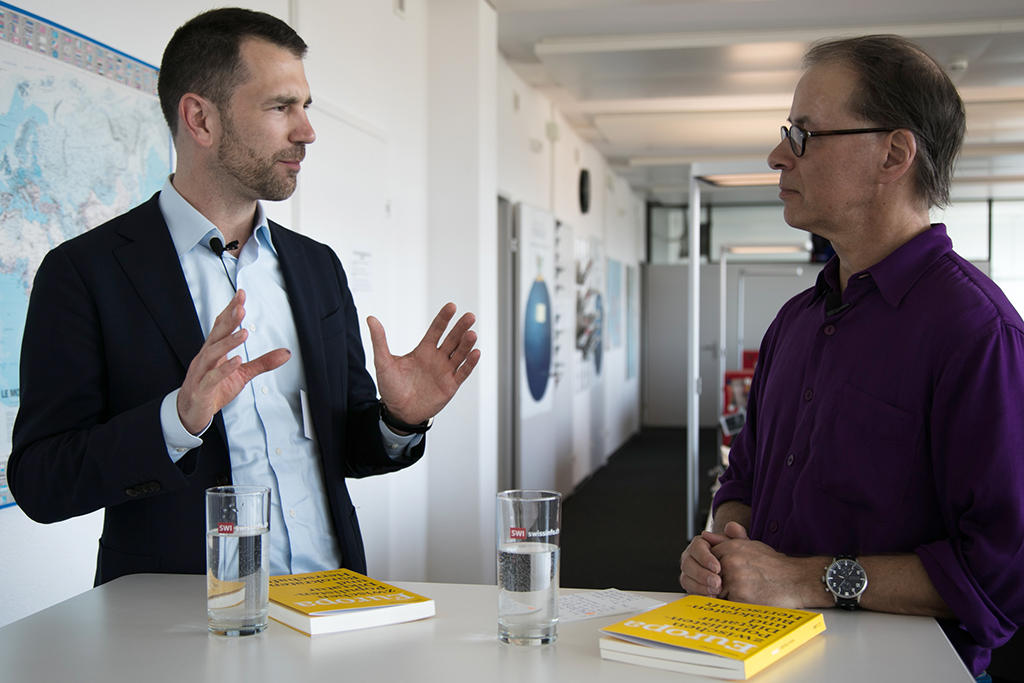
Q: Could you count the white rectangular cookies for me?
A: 0